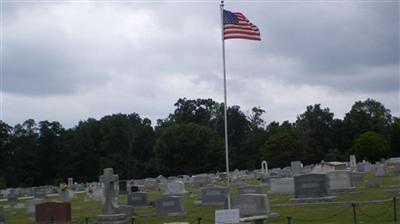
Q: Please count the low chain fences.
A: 1